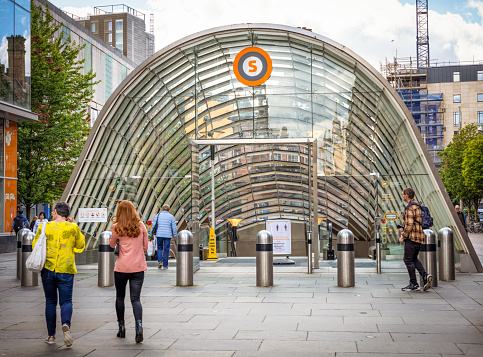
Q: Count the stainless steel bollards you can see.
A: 8